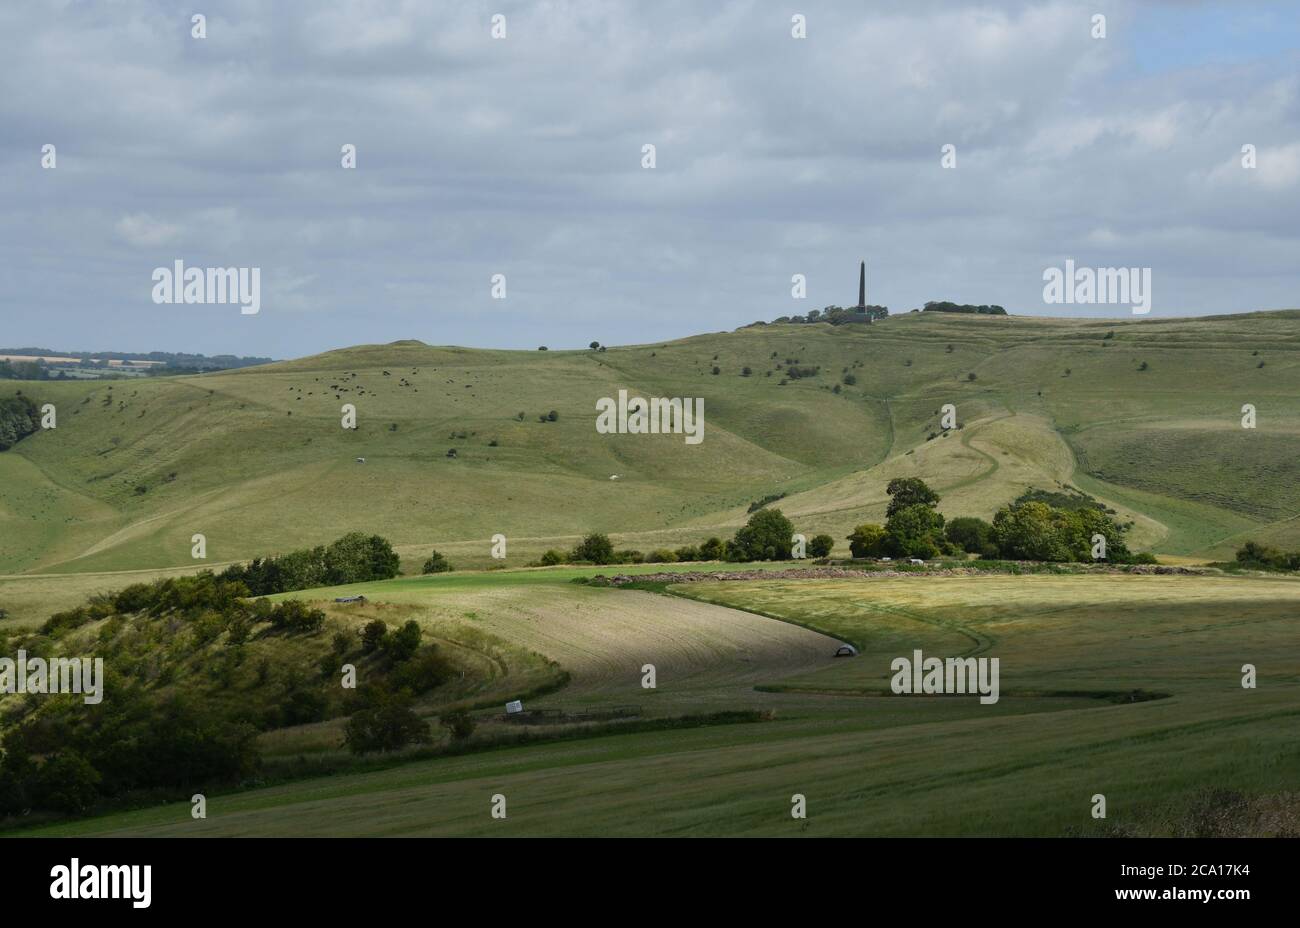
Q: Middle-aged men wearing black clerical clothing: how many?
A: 0